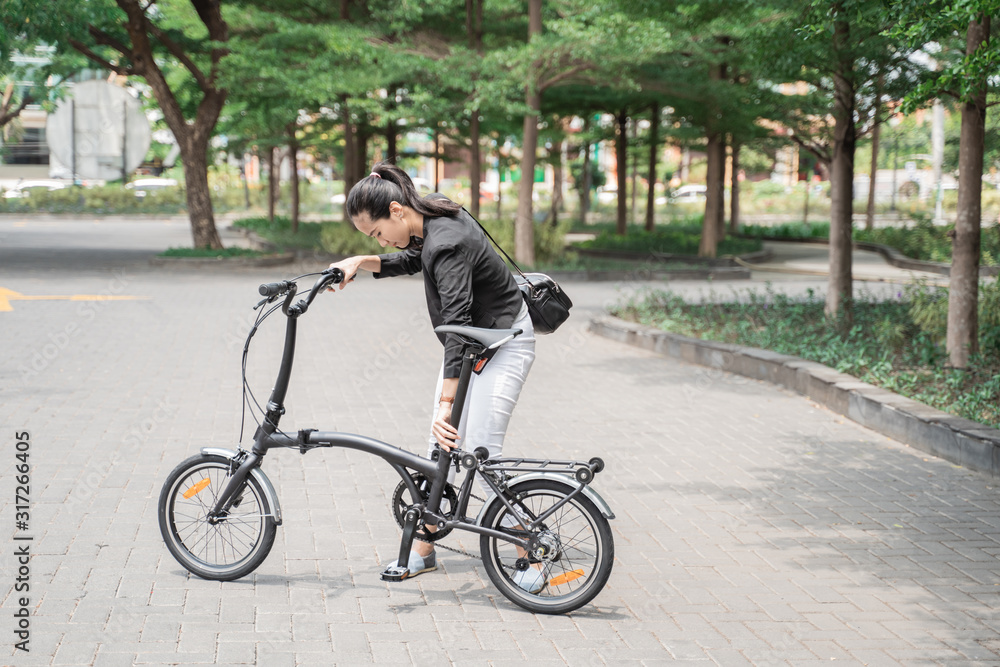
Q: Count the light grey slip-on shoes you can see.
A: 2